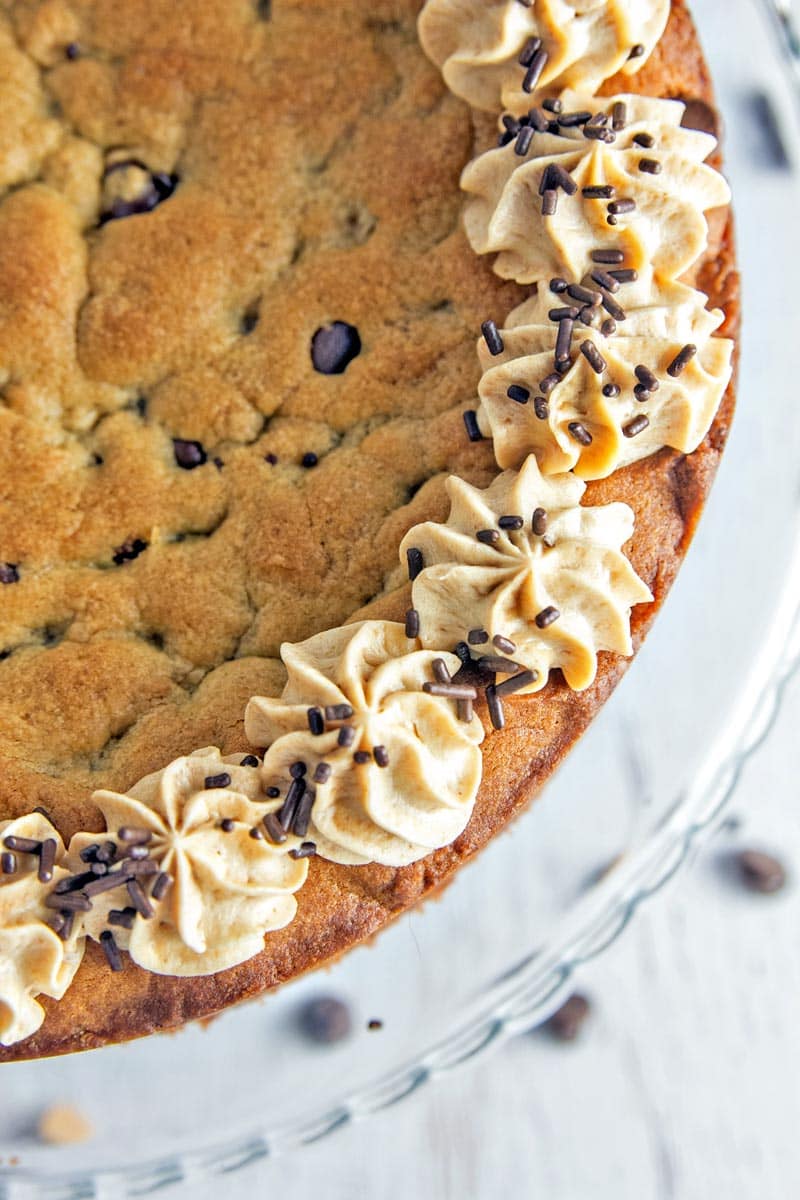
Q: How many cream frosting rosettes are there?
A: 7